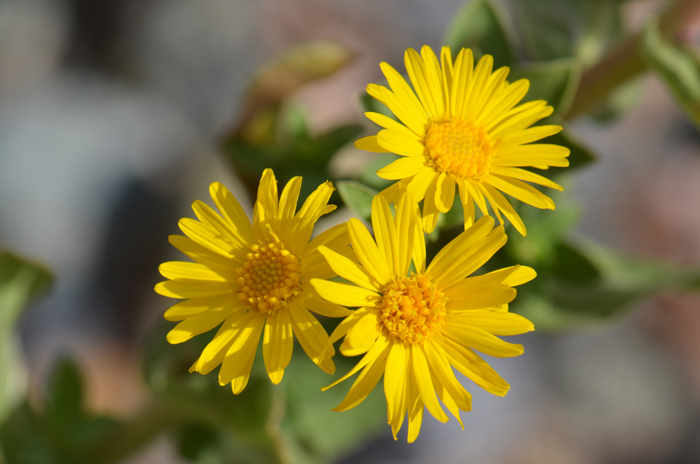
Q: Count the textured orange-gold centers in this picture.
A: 3